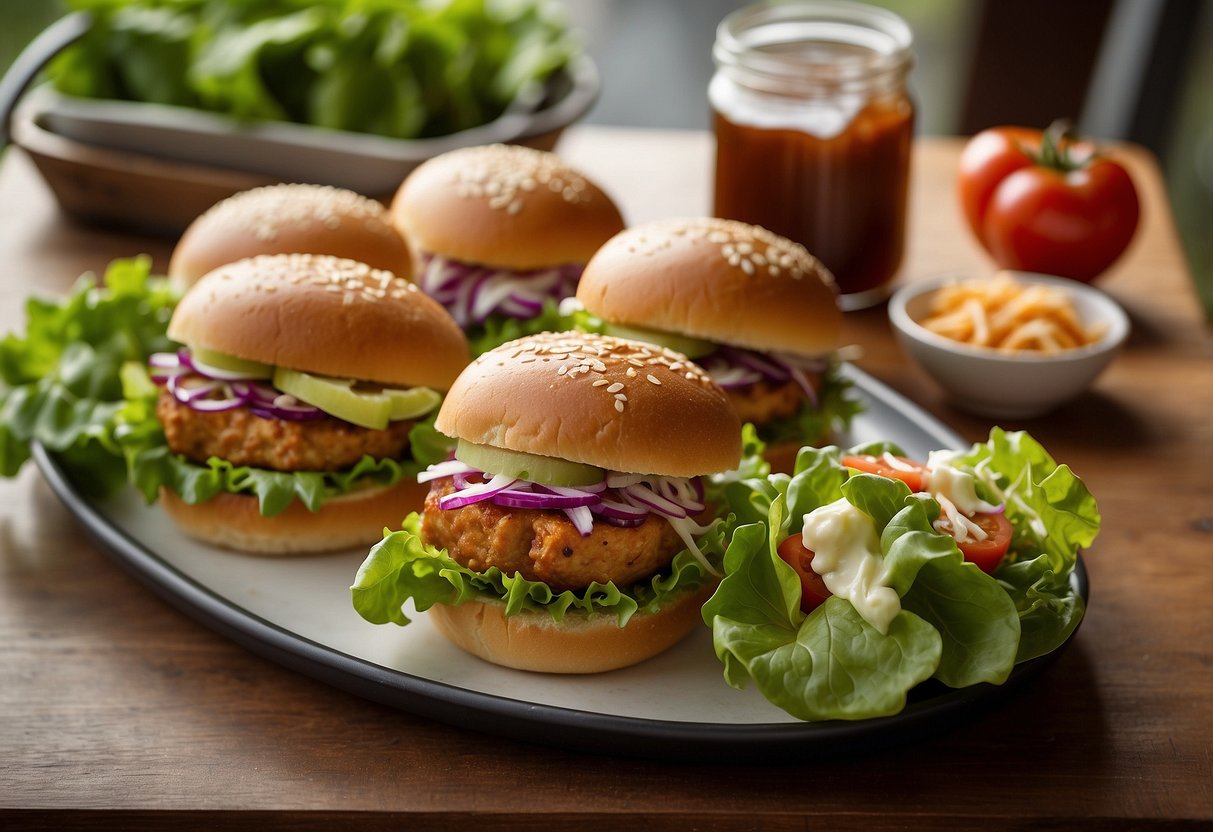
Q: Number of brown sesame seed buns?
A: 5